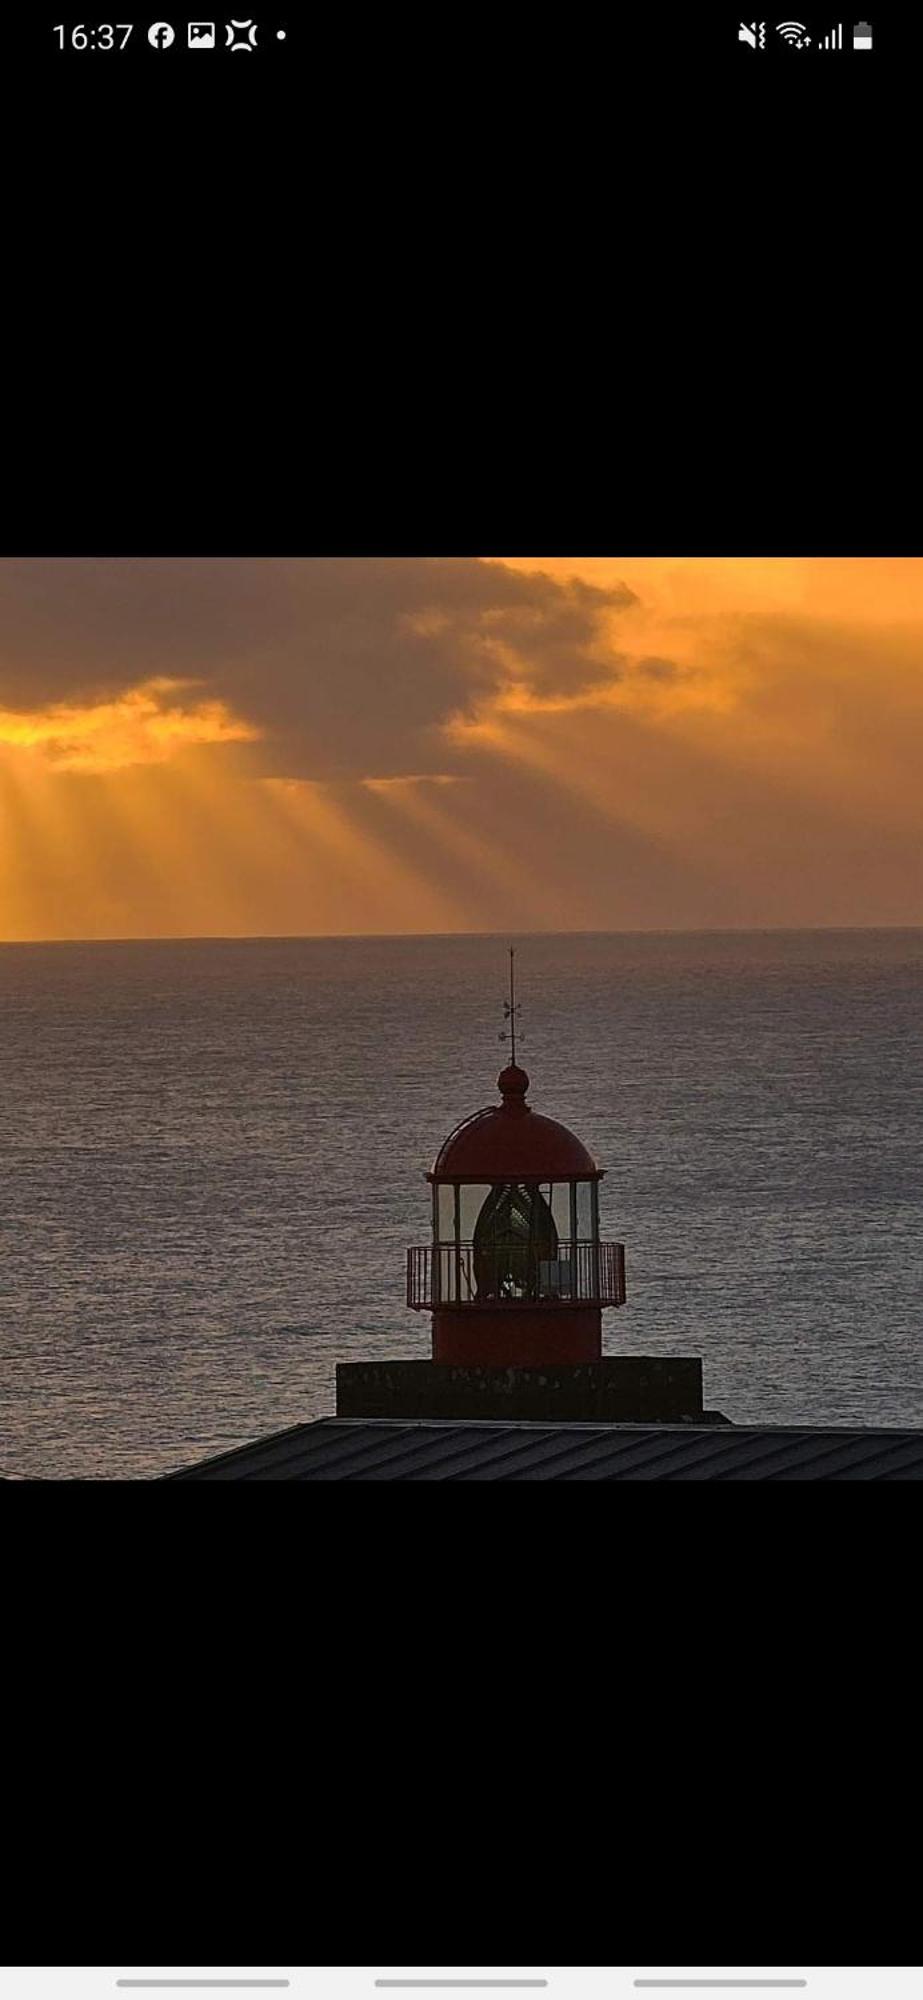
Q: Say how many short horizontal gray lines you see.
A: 3